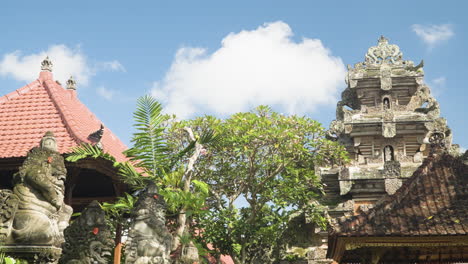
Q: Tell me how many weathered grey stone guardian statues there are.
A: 3